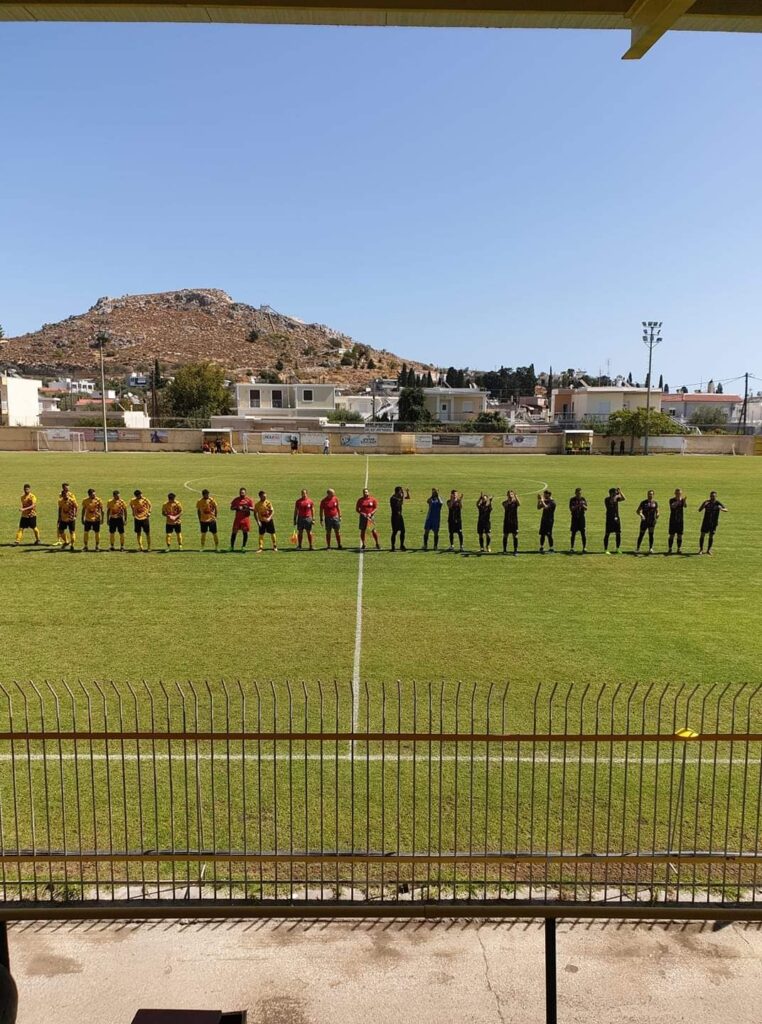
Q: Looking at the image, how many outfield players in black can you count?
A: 10